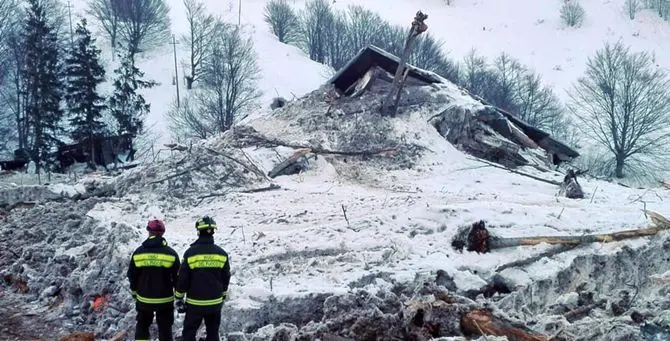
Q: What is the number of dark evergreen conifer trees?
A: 3